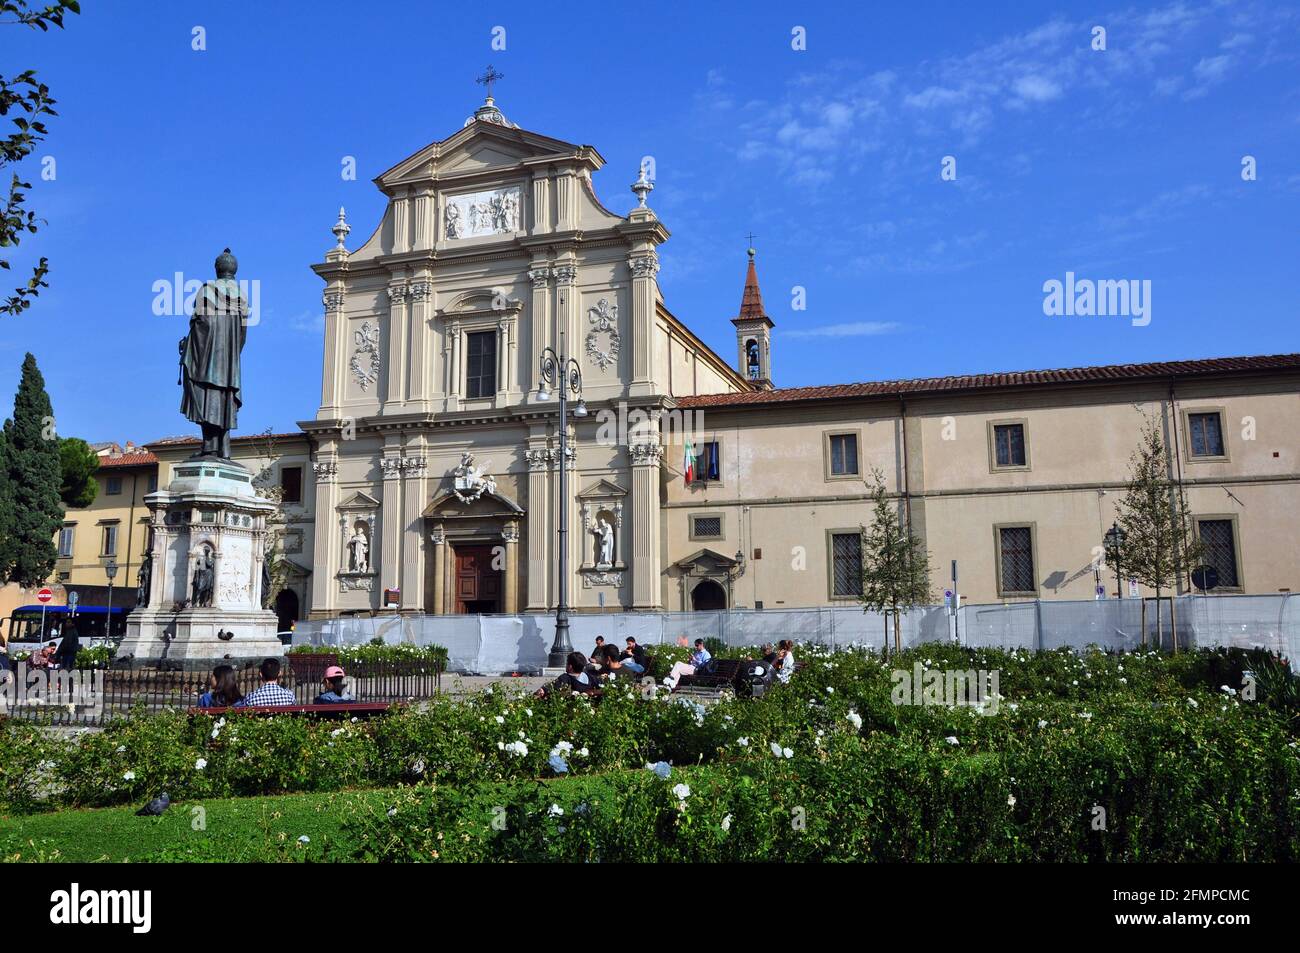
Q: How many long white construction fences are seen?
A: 1